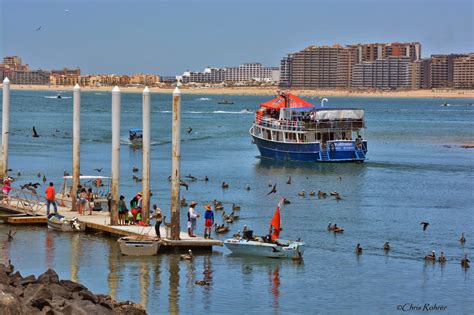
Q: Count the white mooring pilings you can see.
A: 5